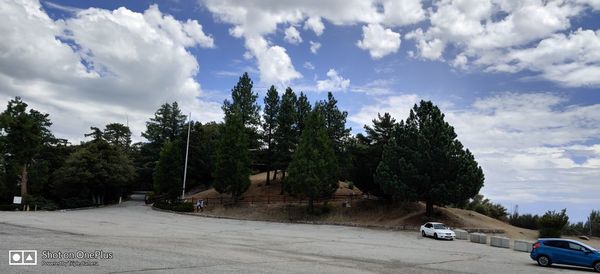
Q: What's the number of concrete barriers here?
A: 4